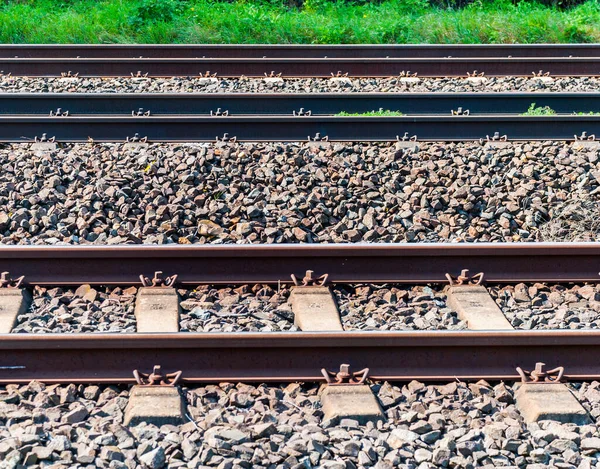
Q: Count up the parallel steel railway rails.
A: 6